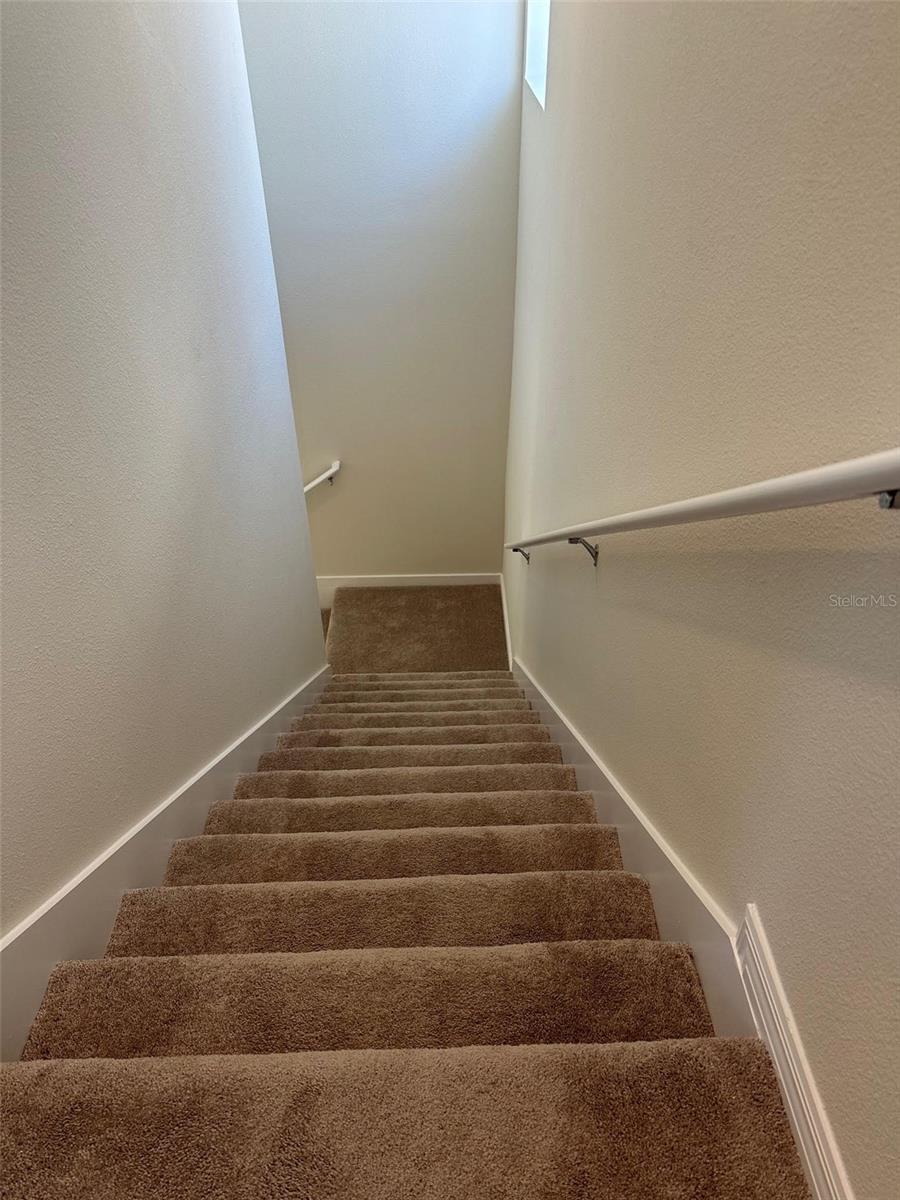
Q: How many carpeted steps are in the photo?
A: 13